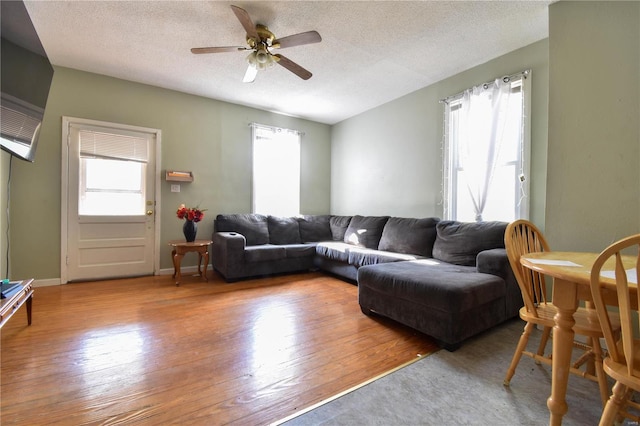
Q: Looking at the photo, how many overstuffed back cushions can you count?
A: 7